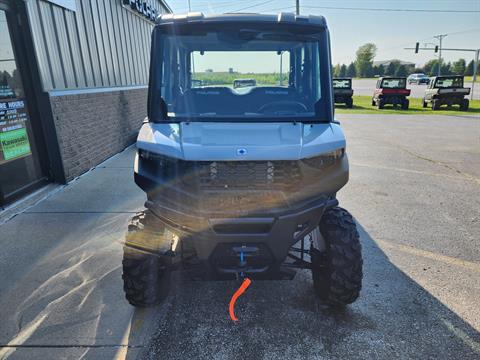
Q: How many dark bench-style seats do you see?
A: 1